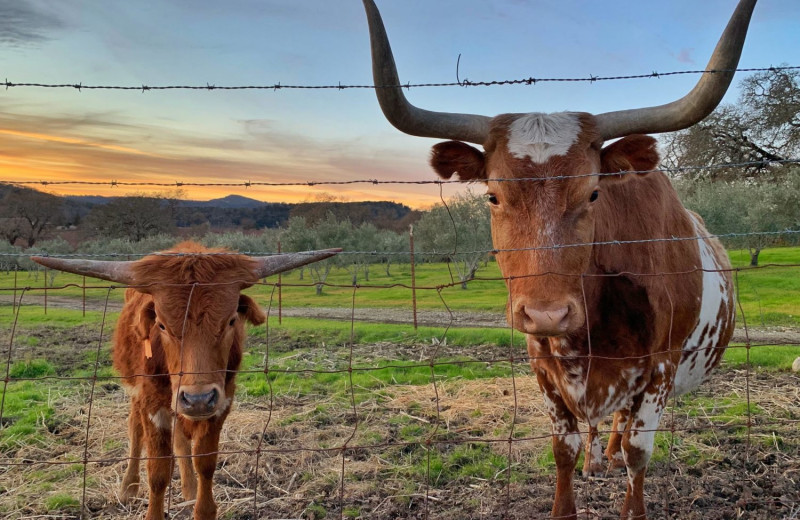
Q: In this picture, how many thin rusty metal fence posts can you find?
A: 5